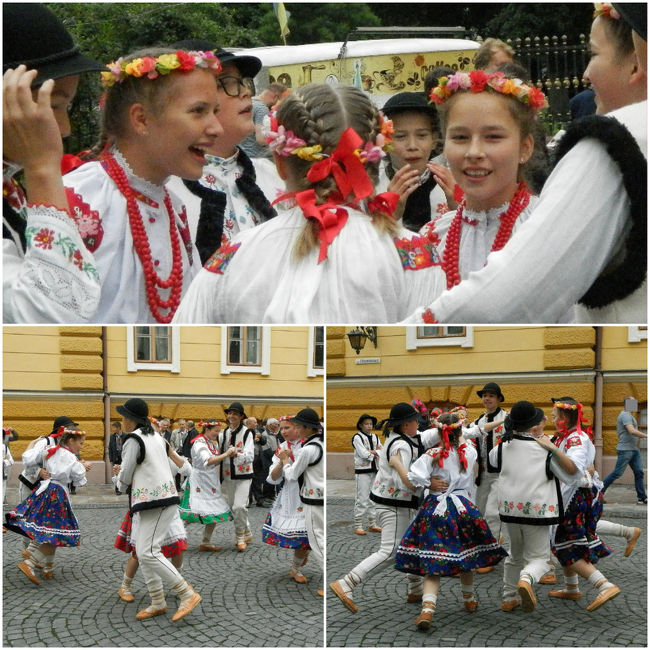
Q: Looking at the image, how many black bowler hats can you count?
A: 13